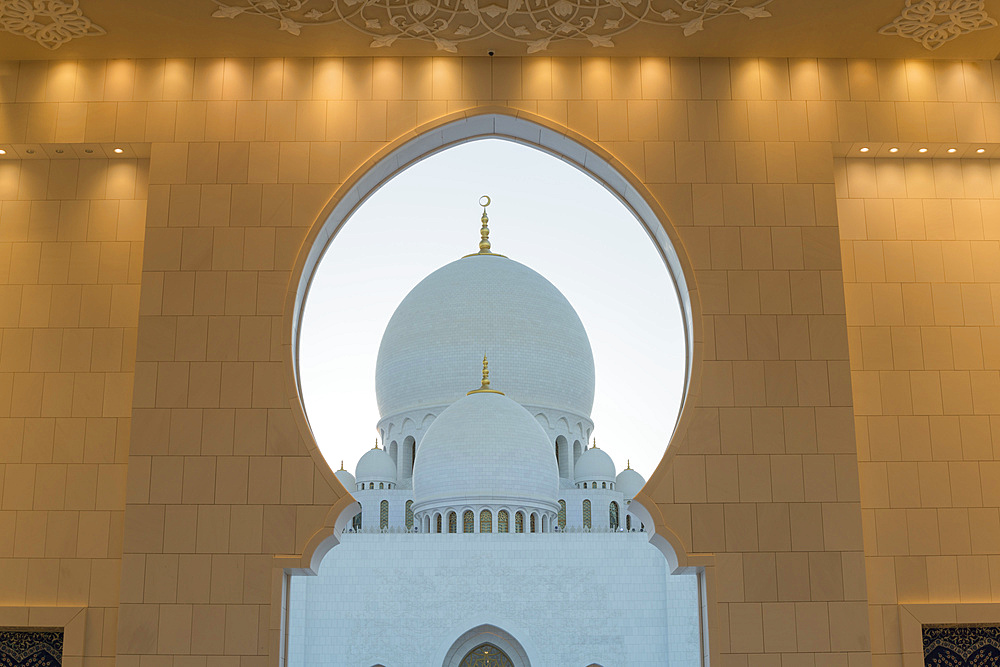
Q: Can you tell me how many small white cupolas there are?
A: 4